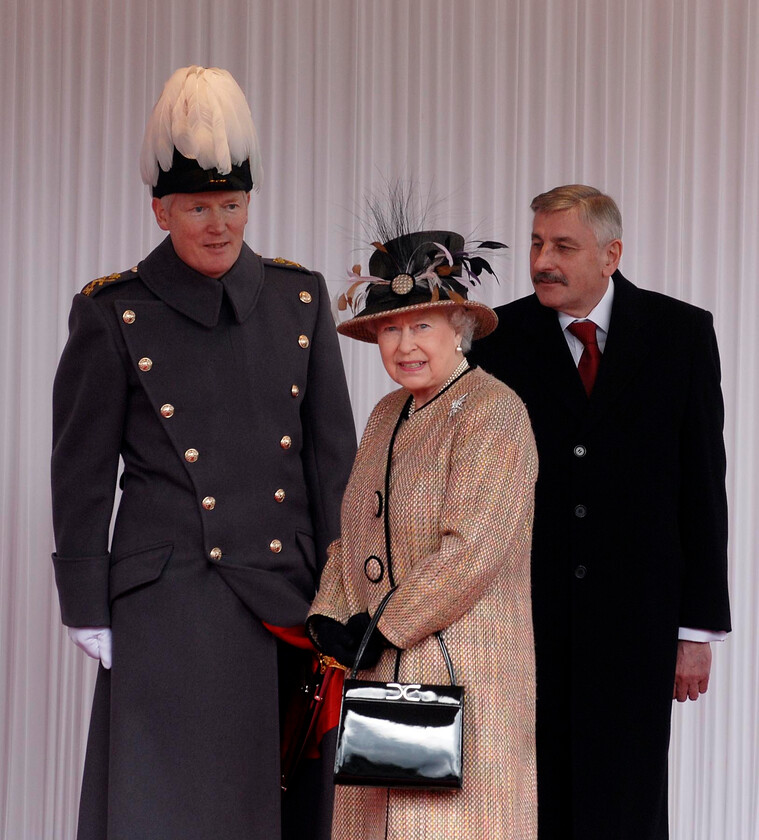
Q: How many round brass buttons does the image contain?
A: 12